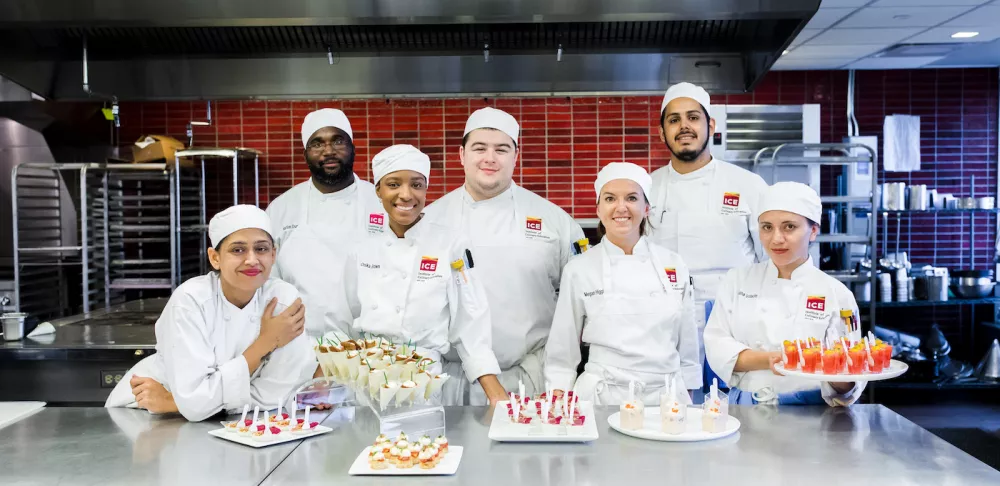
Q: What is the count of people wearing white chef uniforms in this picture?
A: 7